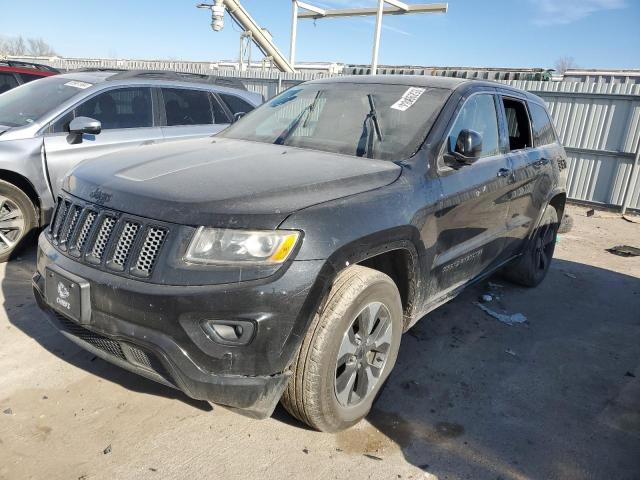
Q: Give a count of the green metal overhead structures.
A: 0